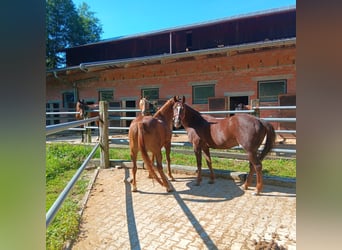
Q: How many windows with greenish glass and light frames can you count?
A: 4